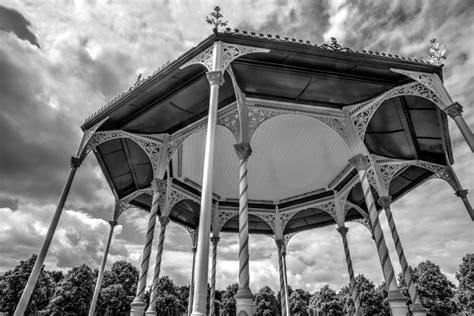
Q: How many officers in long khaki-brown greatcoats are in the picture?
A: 0